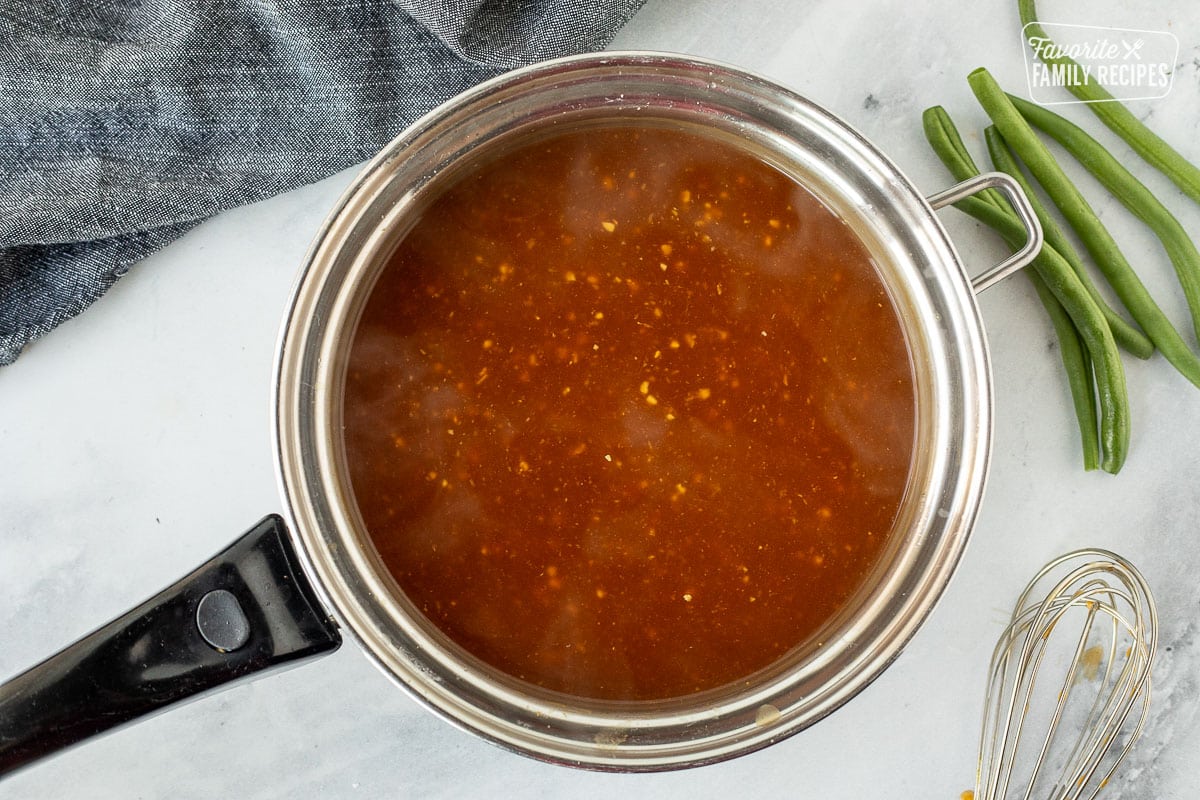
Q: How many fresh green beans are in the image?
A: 6